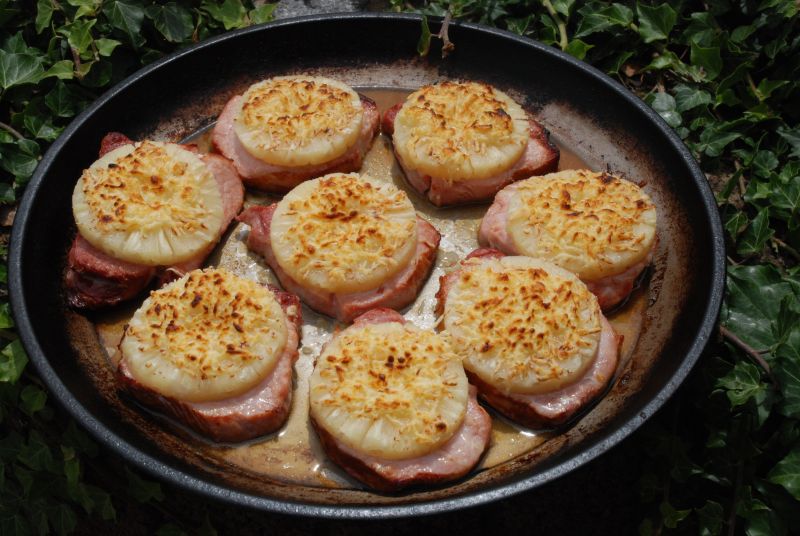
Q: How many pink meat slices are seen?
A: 8